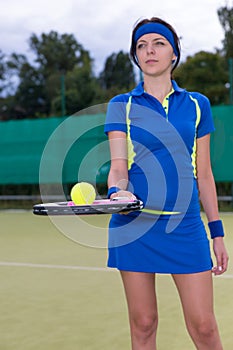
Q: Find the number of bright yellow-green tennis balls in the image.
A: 1